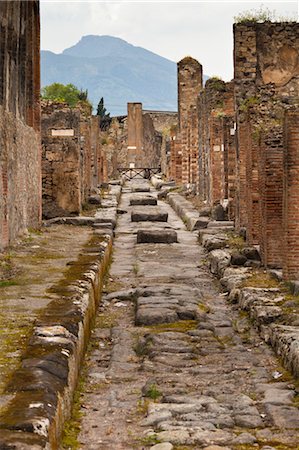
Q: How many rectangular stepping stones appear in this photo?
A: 4